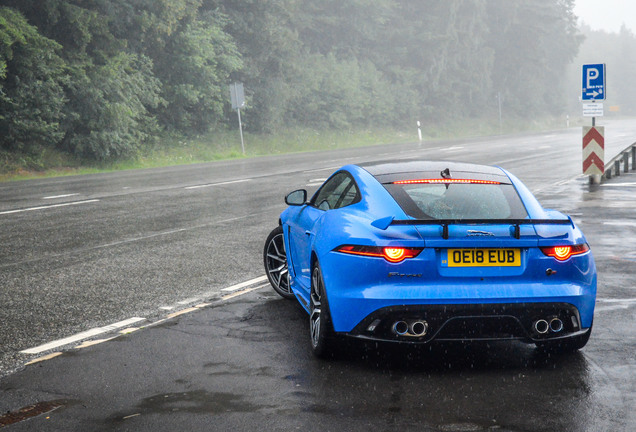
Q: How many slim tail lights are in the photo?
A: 2